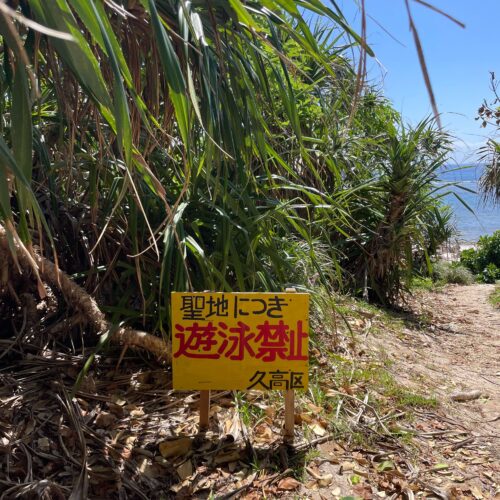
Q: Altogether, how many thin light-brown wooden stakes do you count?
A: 2